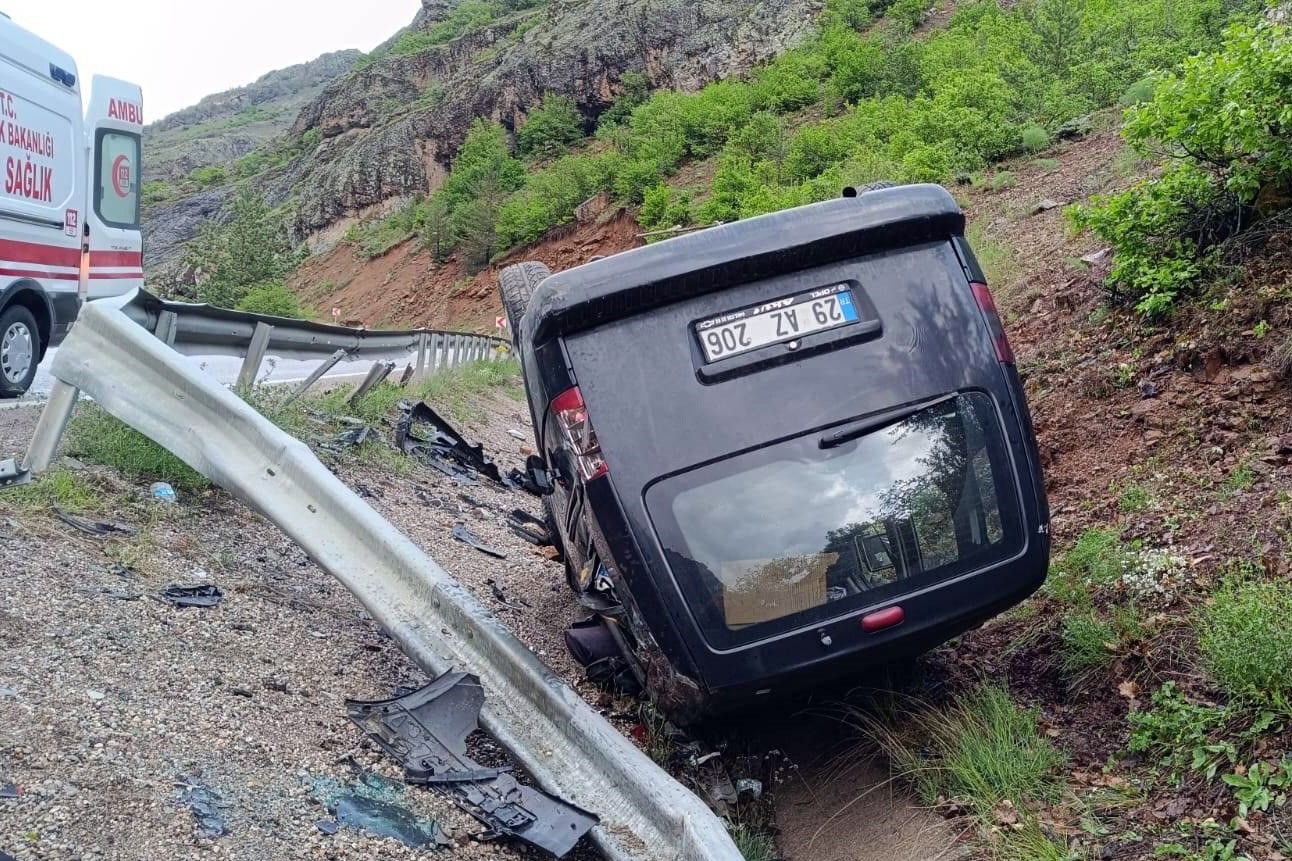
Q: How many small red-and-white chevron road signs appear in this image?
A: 2